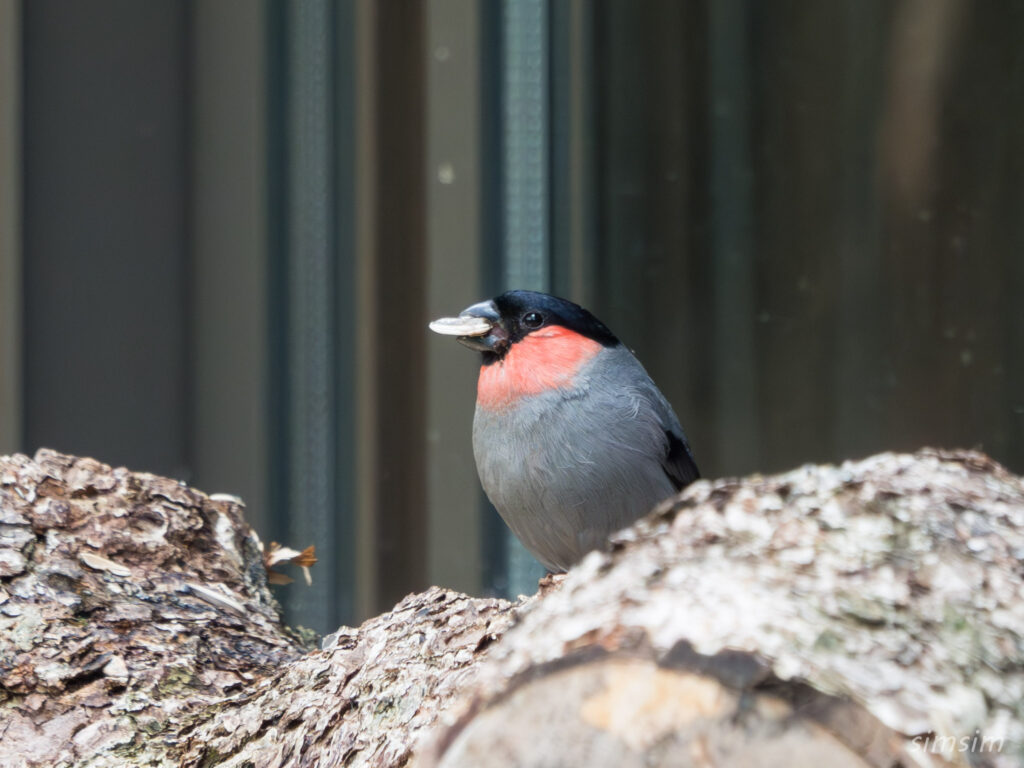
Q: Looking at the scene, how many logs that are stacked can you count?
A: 3